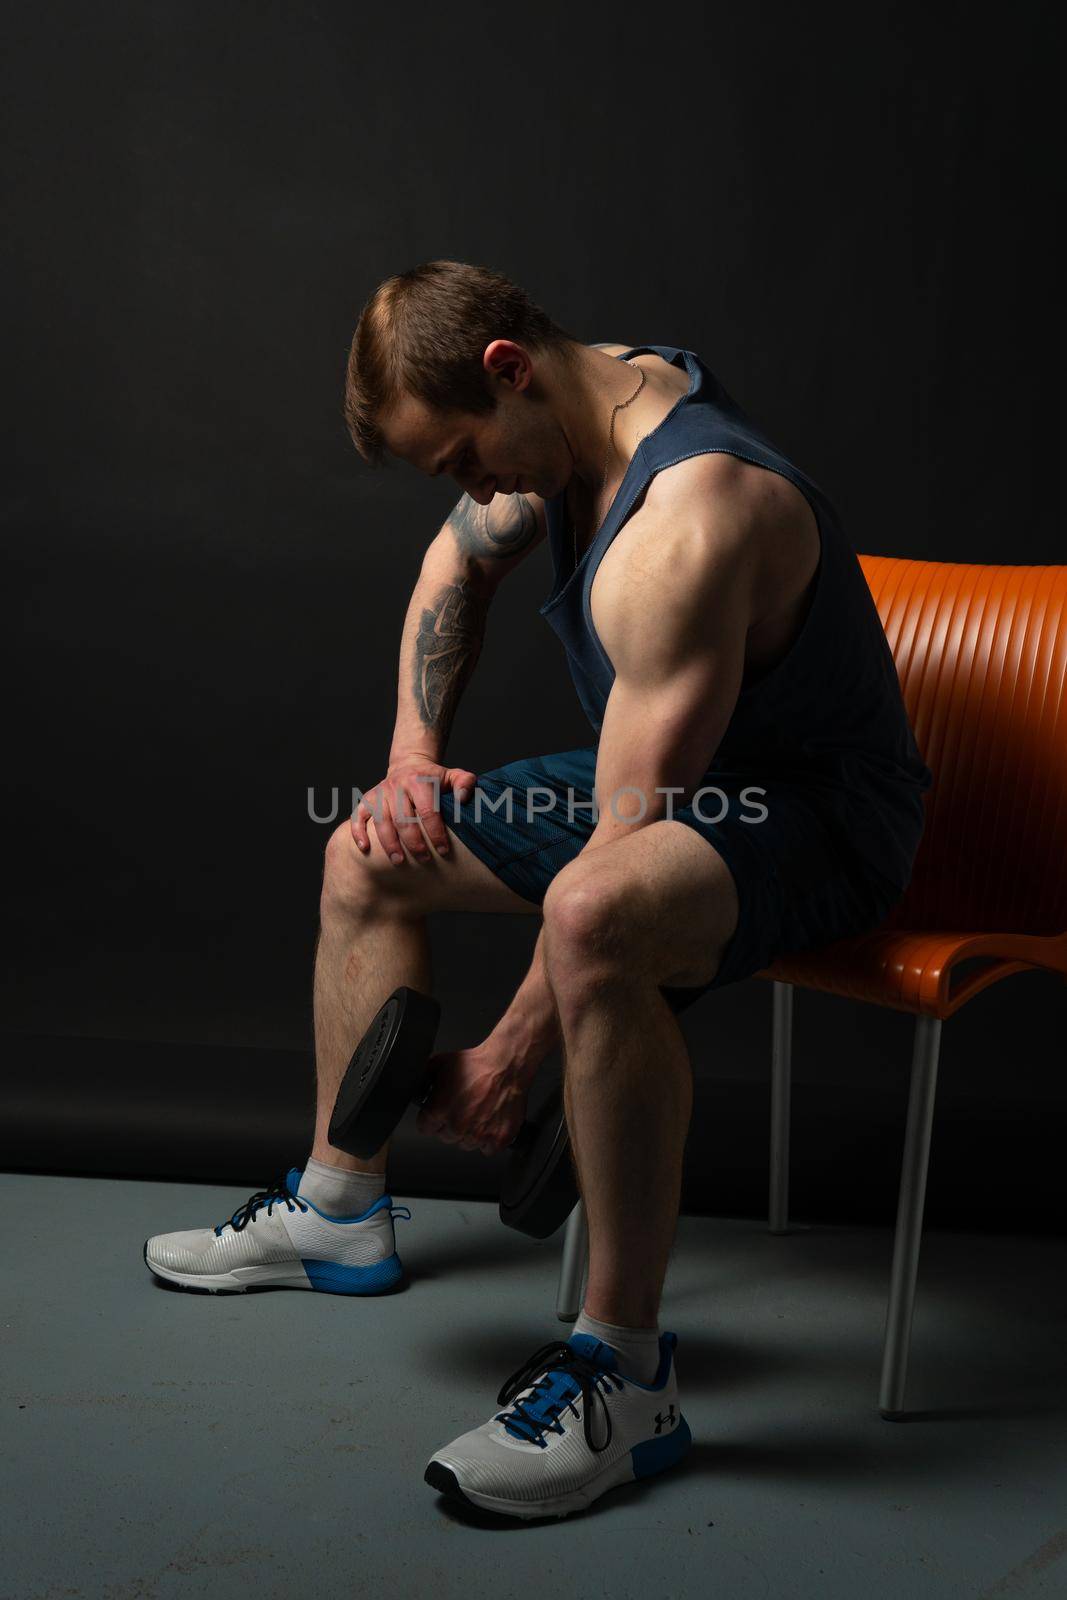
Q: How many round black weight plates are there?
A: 2